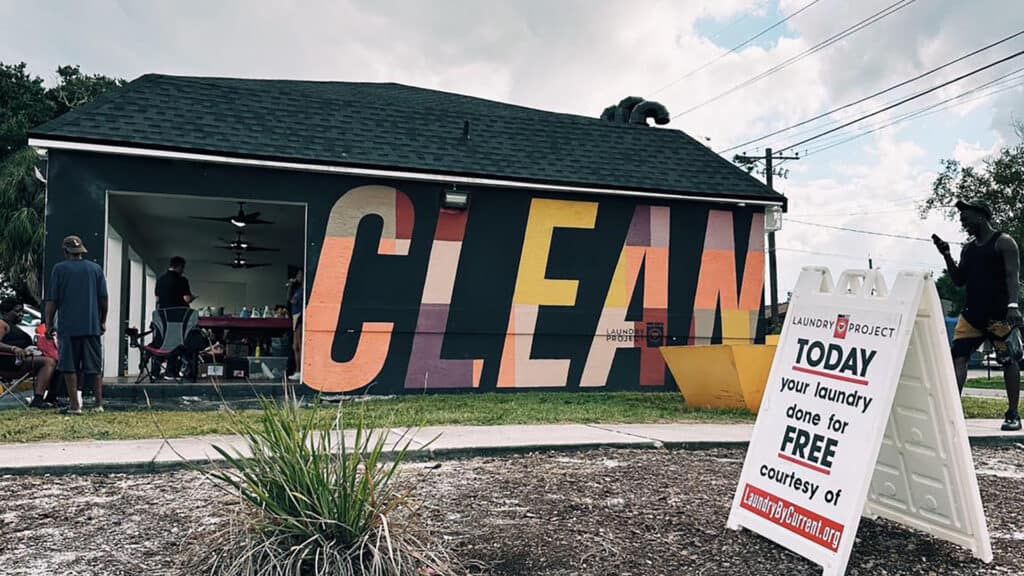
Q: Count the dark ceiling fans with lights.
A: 3